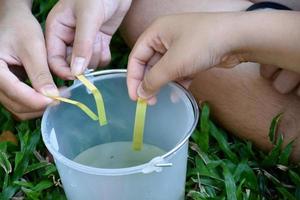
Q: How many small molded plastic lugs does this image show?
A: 2